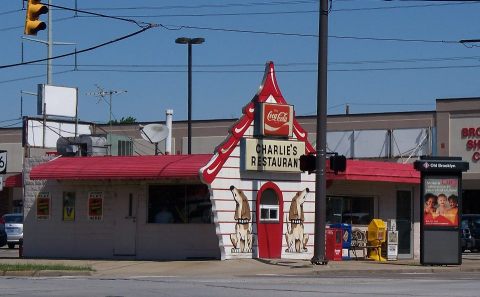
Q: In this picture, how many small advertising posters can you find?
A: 3